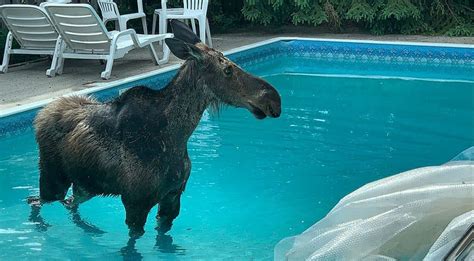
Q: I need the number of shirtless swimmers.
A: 0